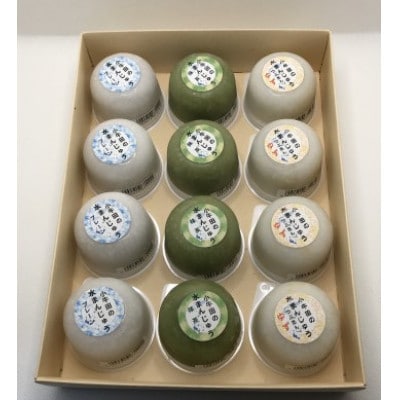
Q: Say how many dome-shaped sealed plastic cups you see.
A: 12